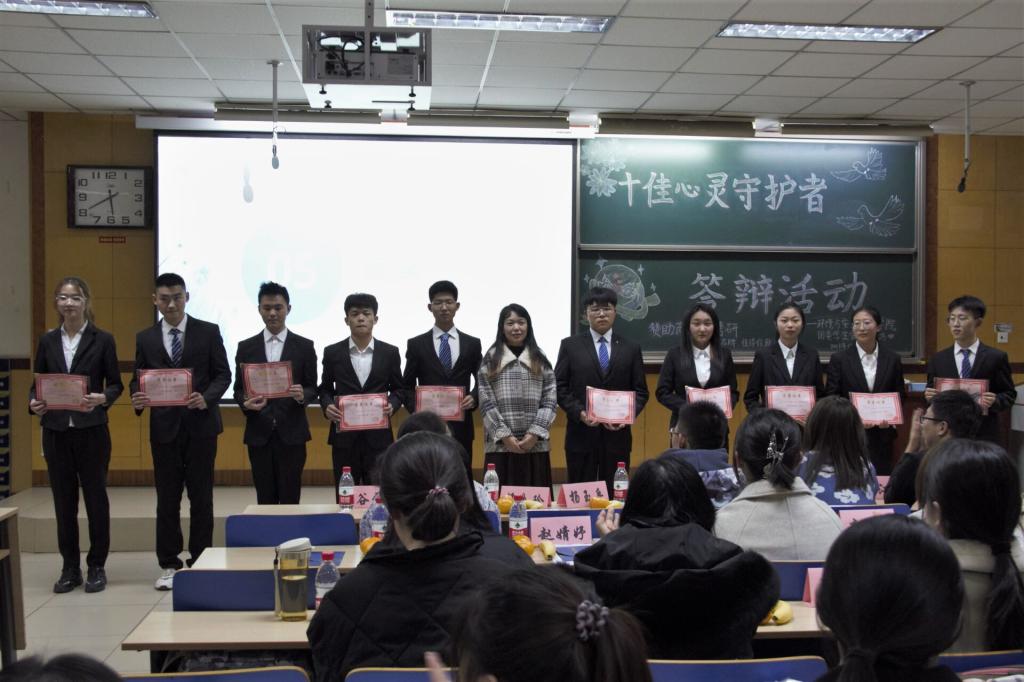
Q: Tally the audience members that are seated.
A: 12